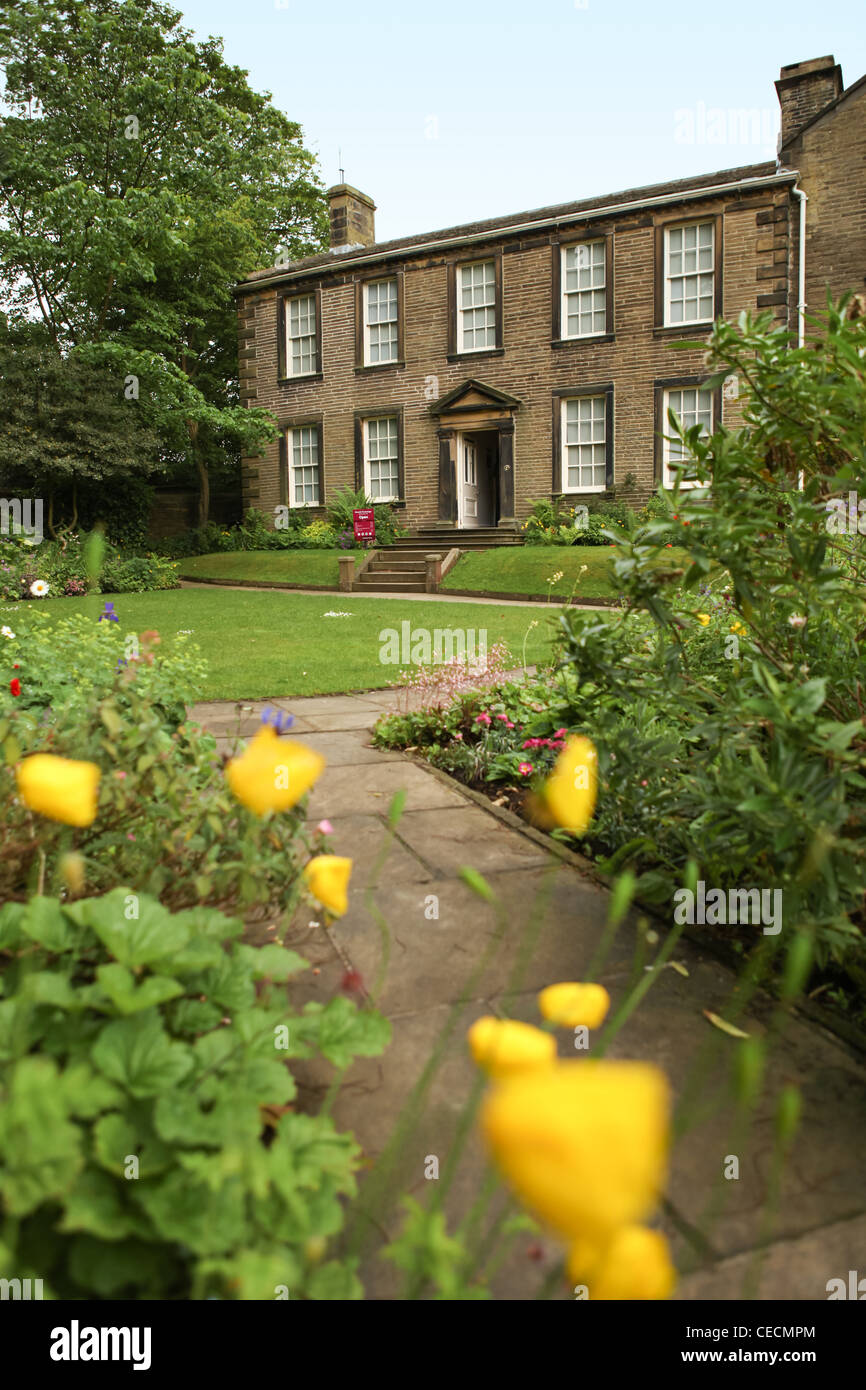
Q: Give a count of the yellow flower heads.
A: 8